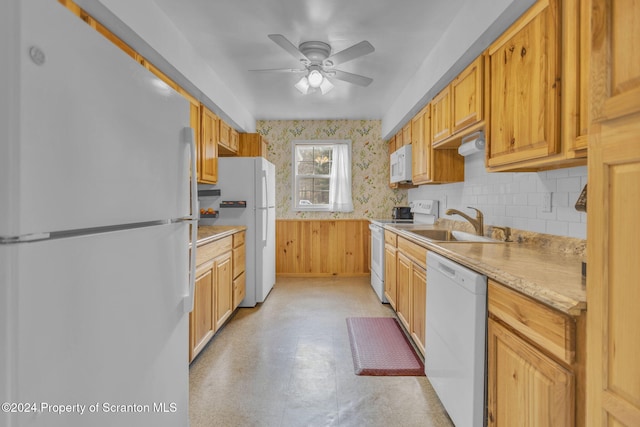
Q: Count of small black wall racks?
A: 3